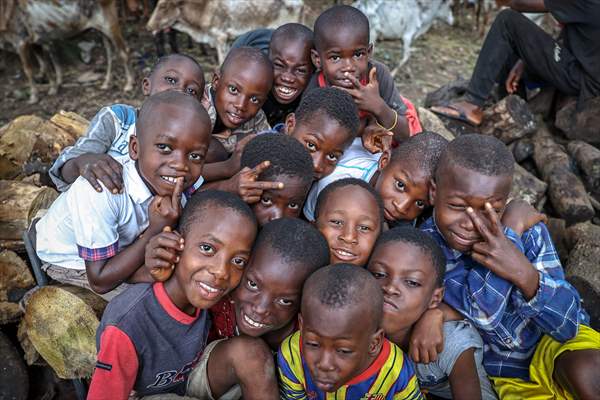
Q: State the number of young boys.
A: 14